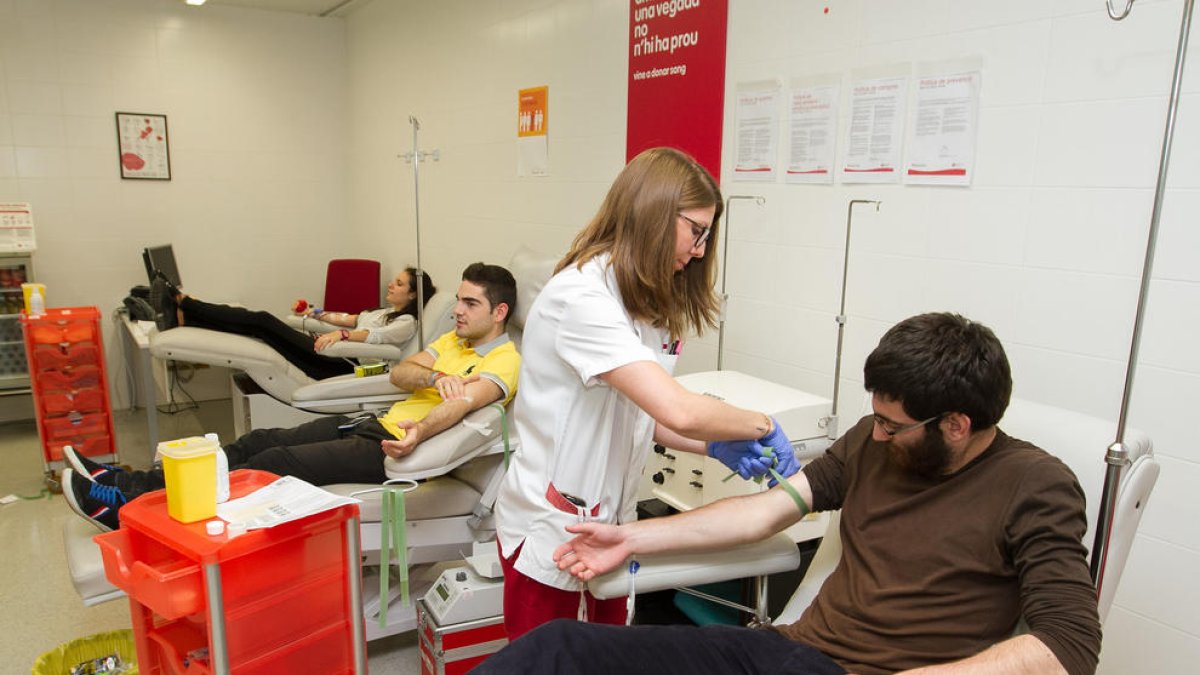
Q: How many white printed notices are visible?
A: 4